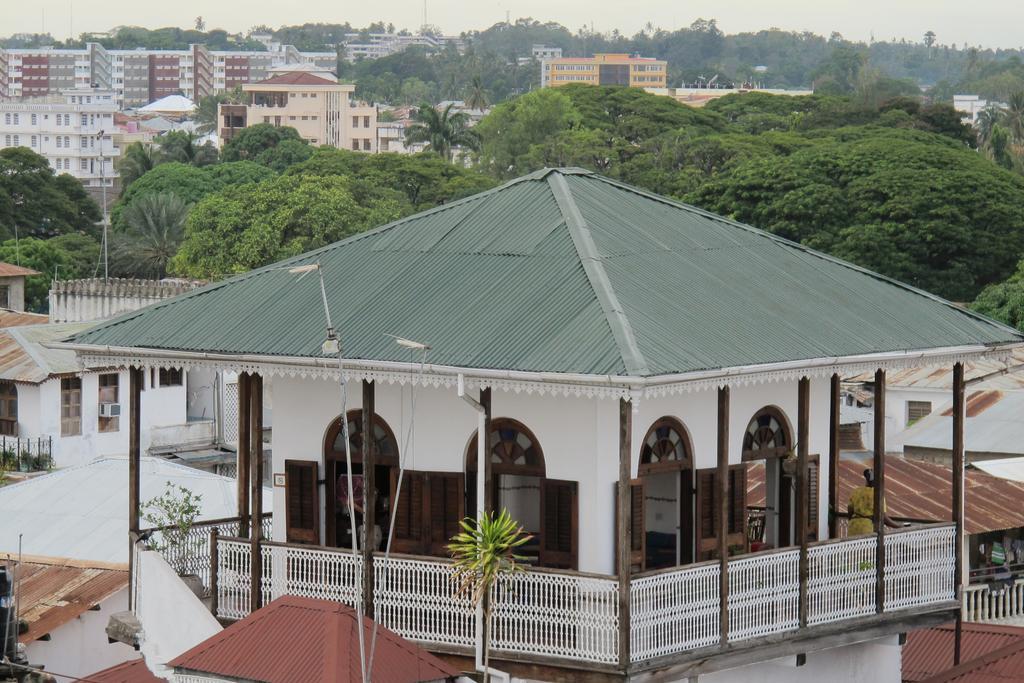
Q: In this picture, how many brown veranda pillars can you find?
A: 11